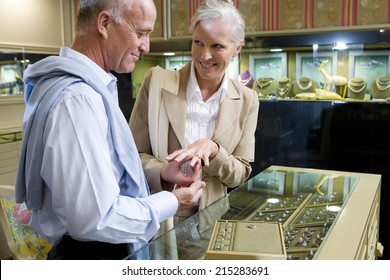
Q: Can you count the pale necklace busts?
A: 5